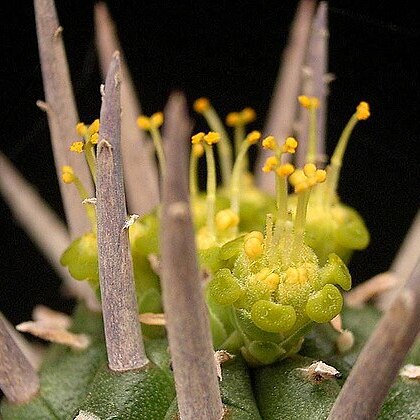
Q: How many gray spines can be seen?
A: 10